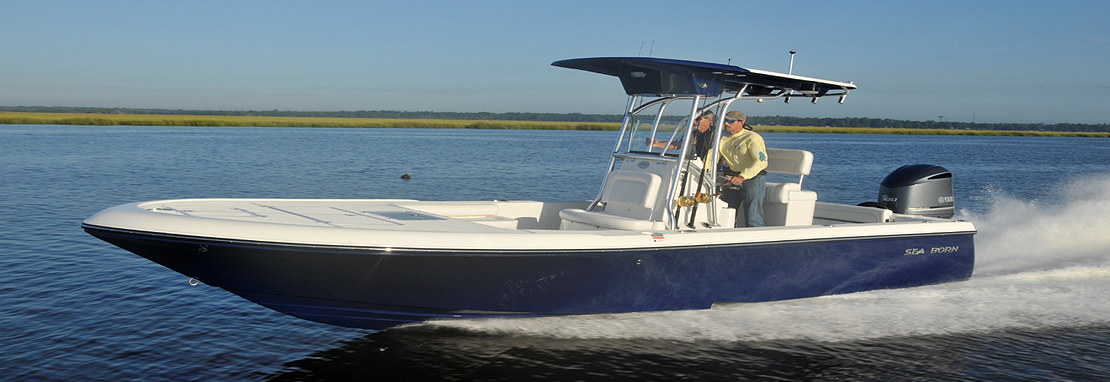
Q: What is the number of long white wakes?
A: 1